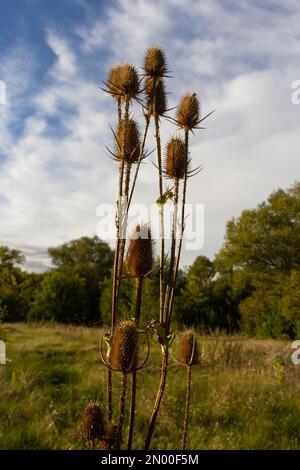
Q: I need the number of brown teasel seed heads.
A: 12